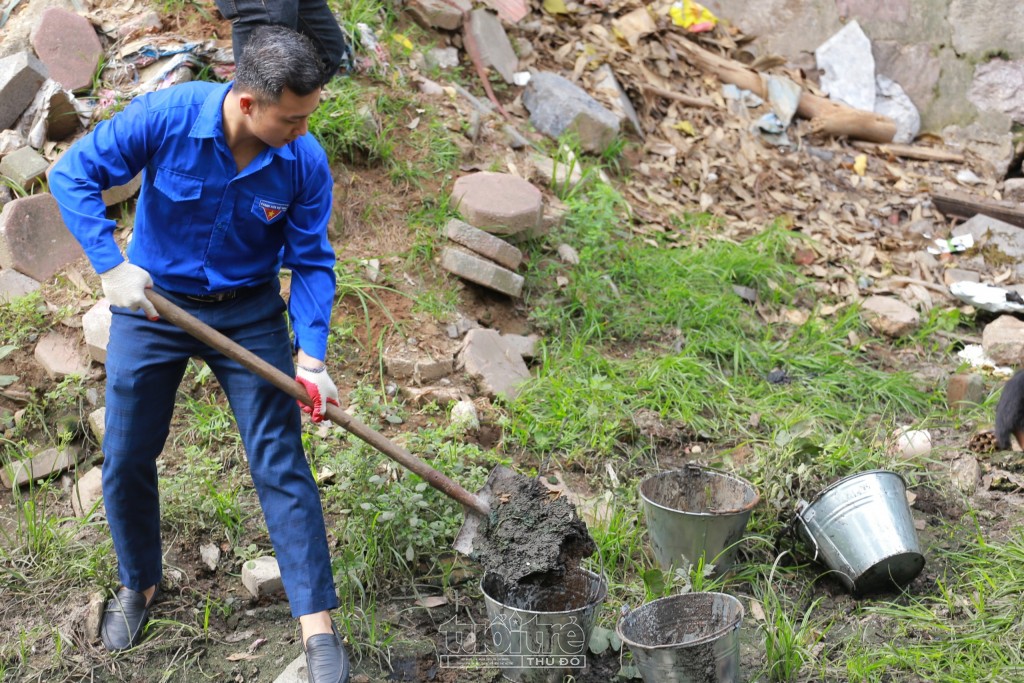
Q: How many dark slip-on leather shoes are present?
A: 2